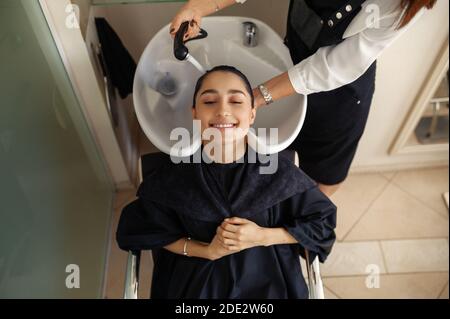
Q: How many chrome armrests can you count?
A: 2